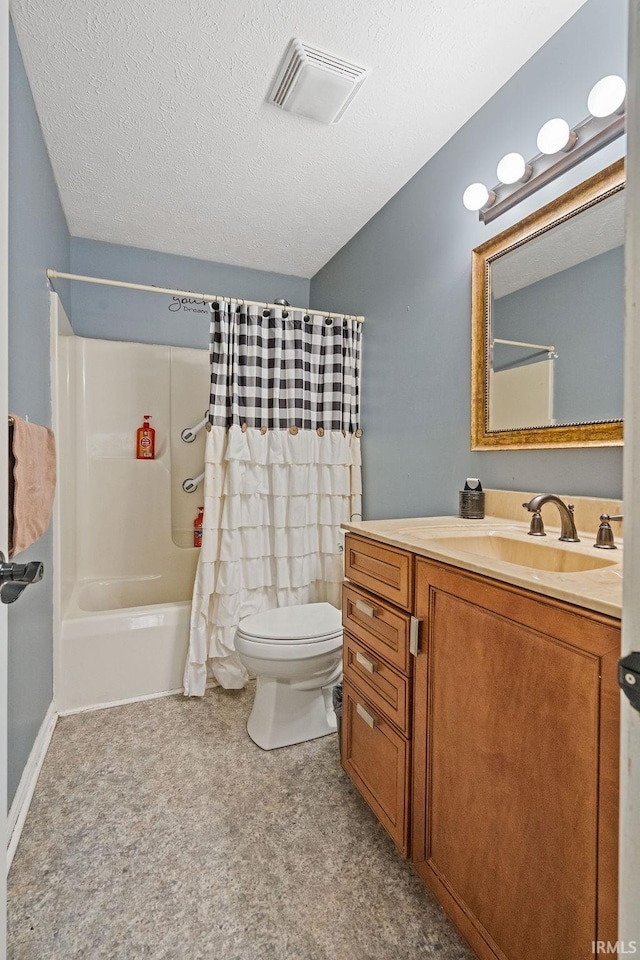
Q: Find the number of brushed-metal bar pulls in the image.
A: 4